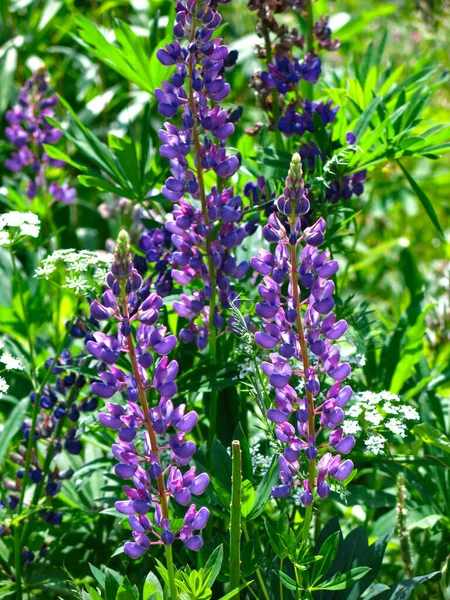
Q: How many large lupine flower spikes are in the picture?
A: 3